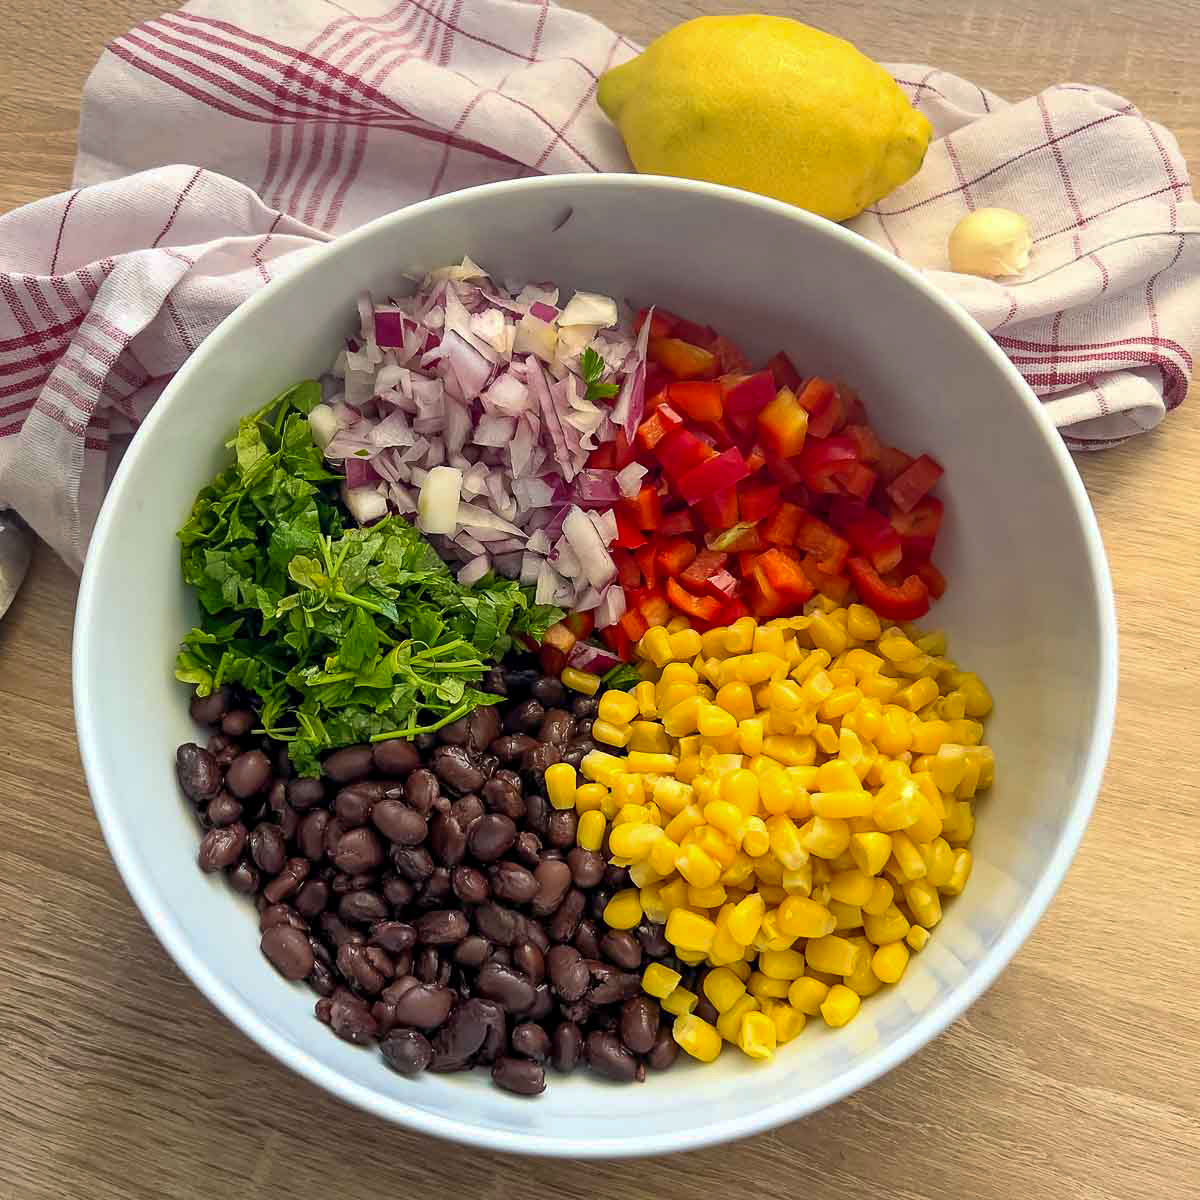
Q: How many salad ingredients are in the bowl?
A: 5